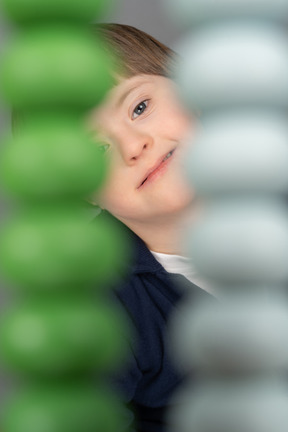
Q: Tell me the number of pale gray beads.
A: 6